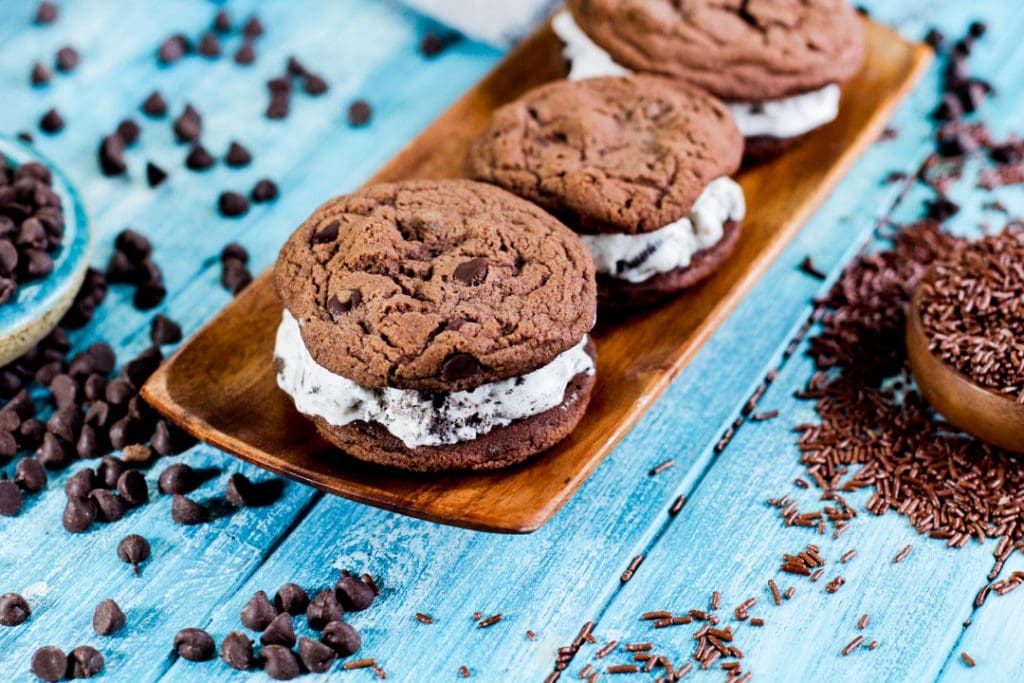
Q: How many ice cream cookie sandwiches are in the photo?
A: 3